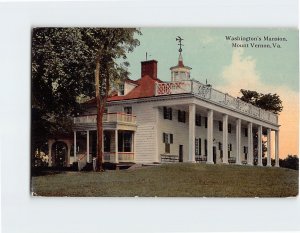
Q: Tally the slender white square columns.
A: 8